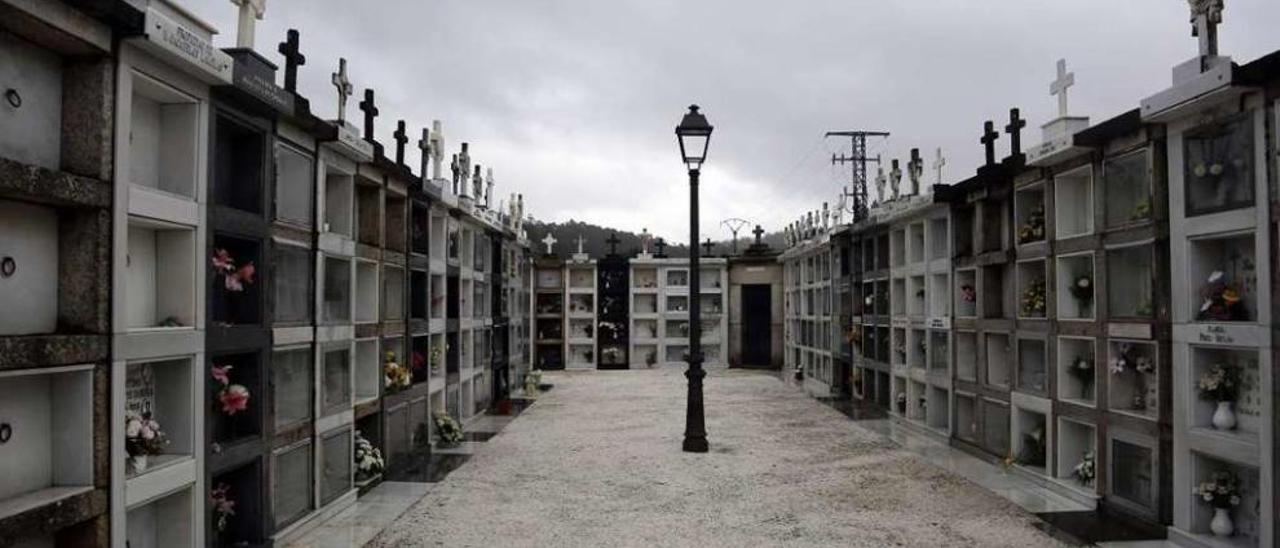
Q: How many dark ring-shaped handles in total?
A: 3